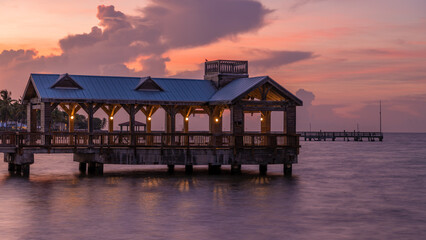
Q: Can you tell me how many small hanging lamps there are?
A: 6